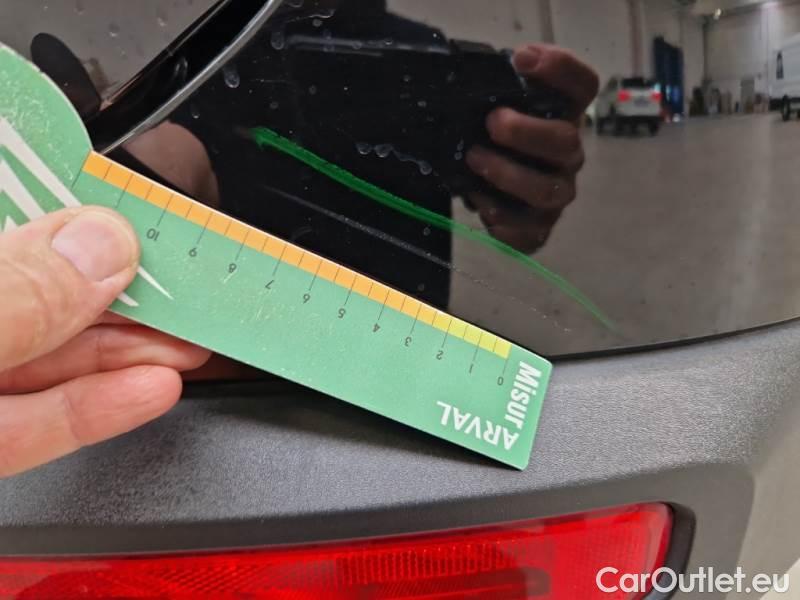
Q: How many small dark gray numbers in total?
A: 11